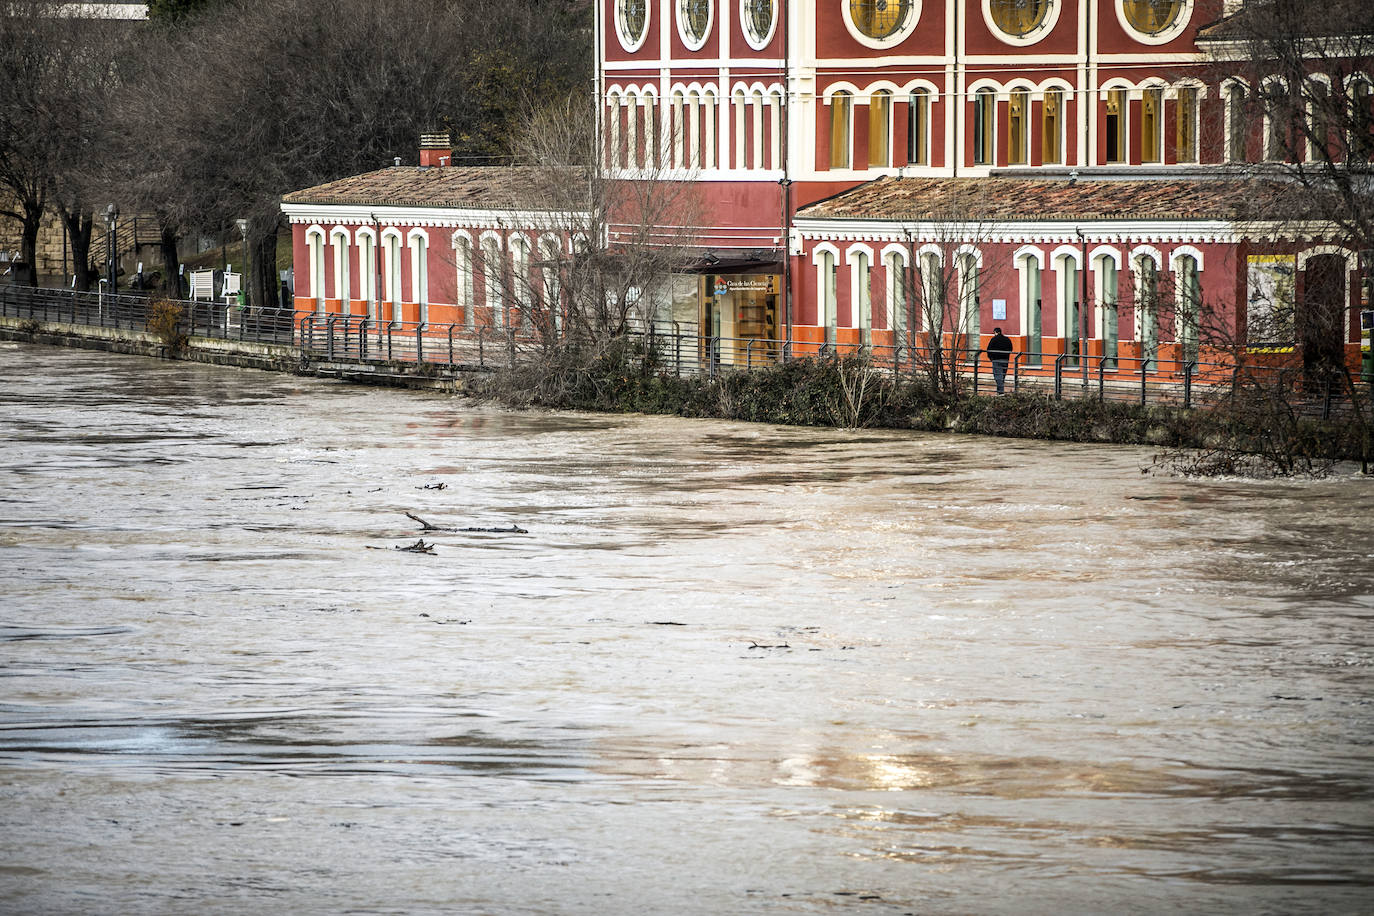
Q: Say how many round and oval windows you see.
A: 6